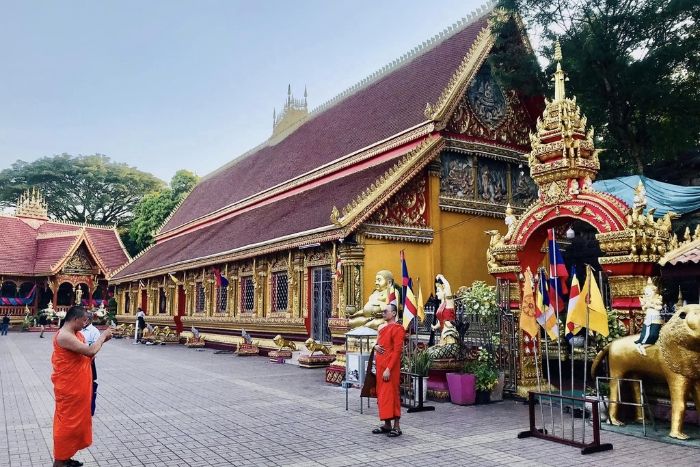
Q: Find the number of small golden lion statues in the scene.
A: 6